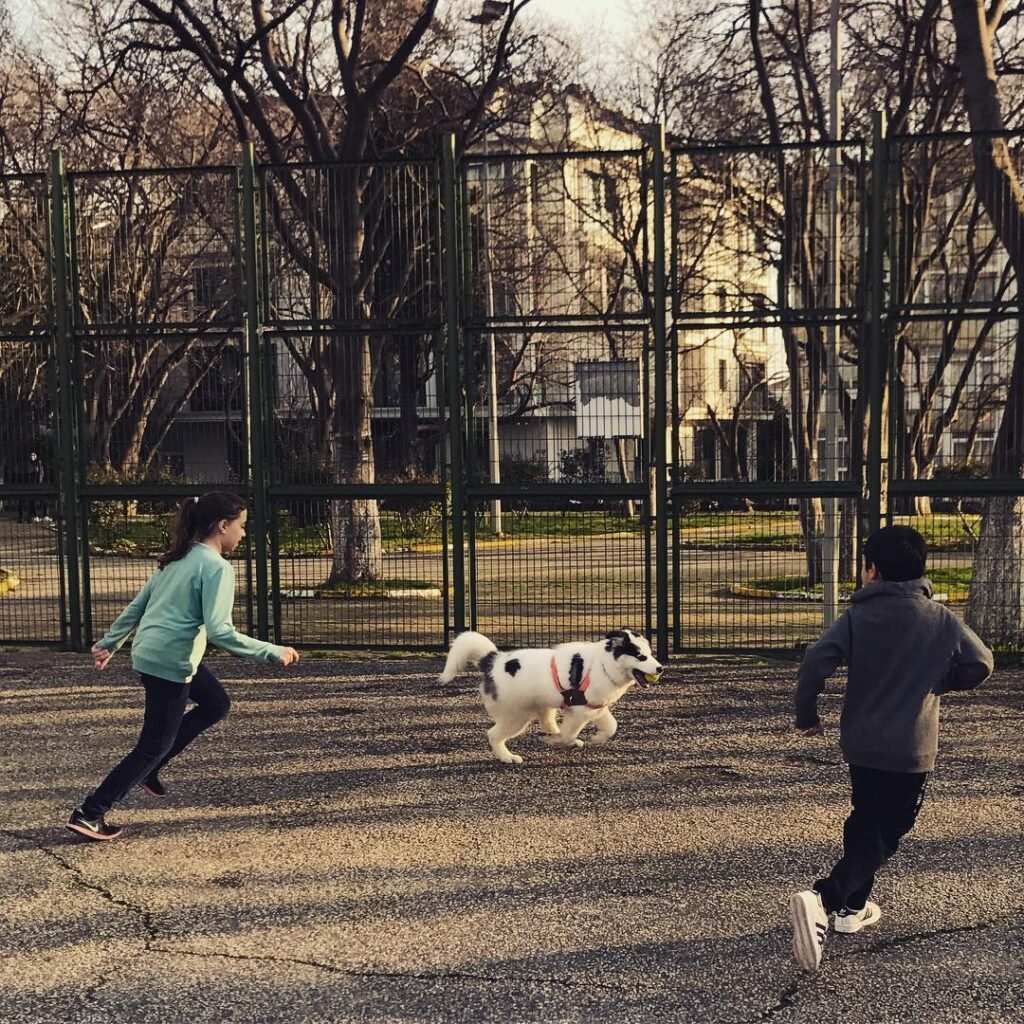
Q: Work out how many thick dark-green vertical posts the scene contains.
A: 5